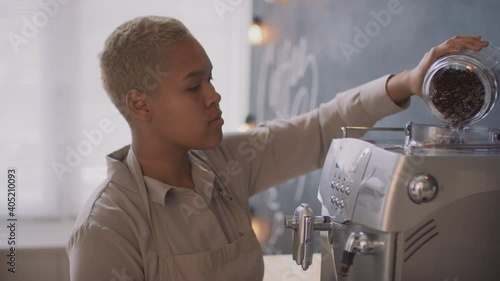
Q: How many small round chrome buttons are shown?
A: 7